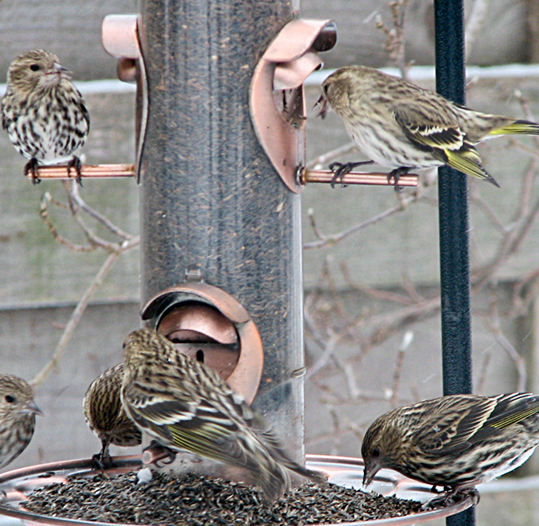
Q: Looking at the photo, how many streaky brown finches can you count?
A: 6